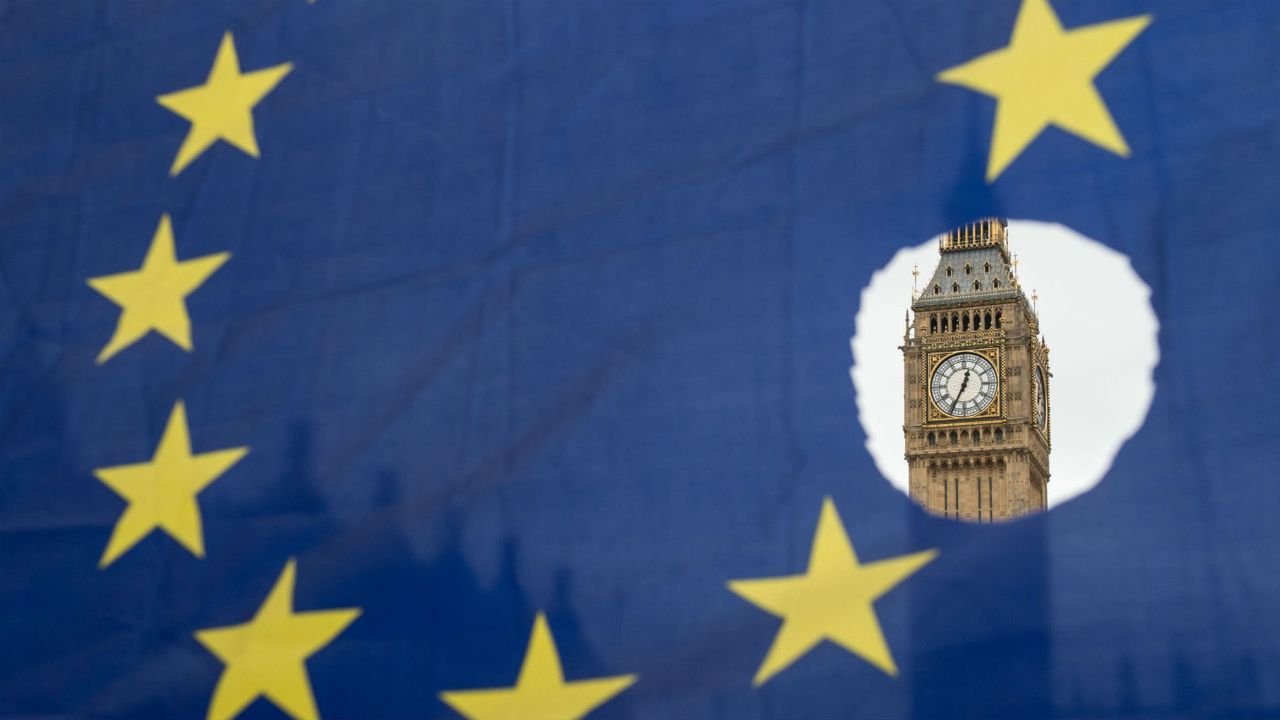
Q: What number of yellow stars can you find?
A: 7